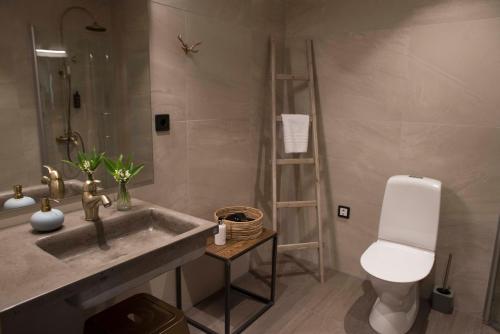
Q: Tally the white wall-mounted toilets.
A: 0